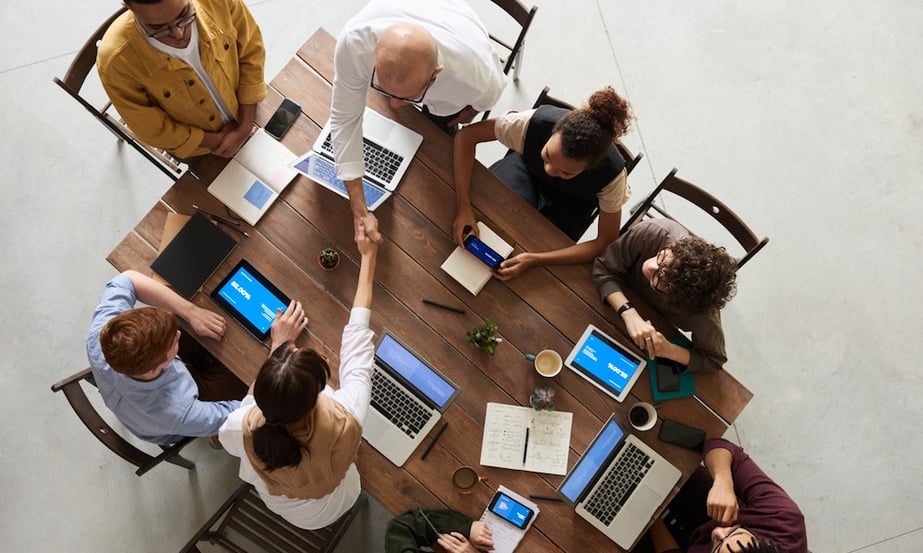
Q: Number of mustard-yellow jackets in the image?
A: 1